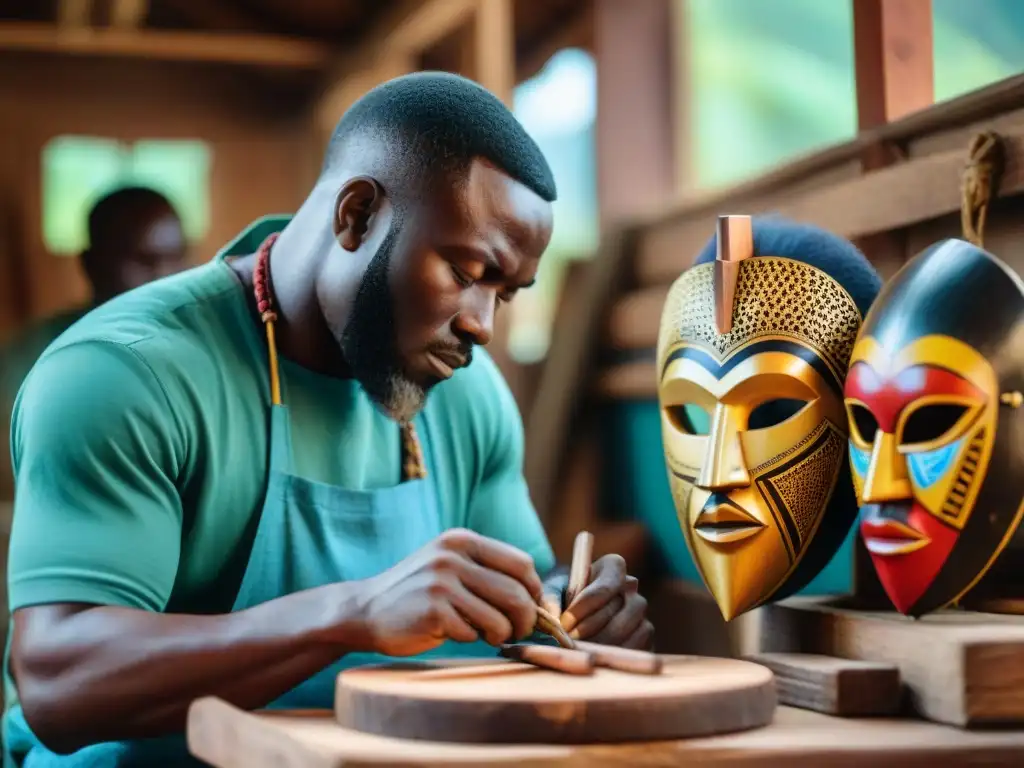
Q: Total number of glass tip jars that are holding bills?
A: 0